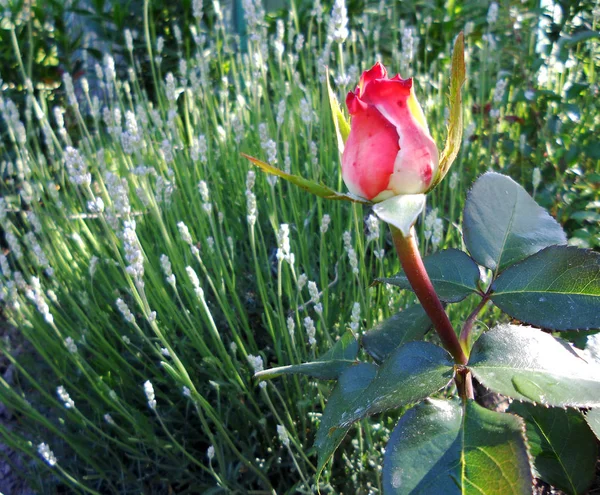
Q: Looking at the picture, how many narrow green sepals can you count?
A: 3